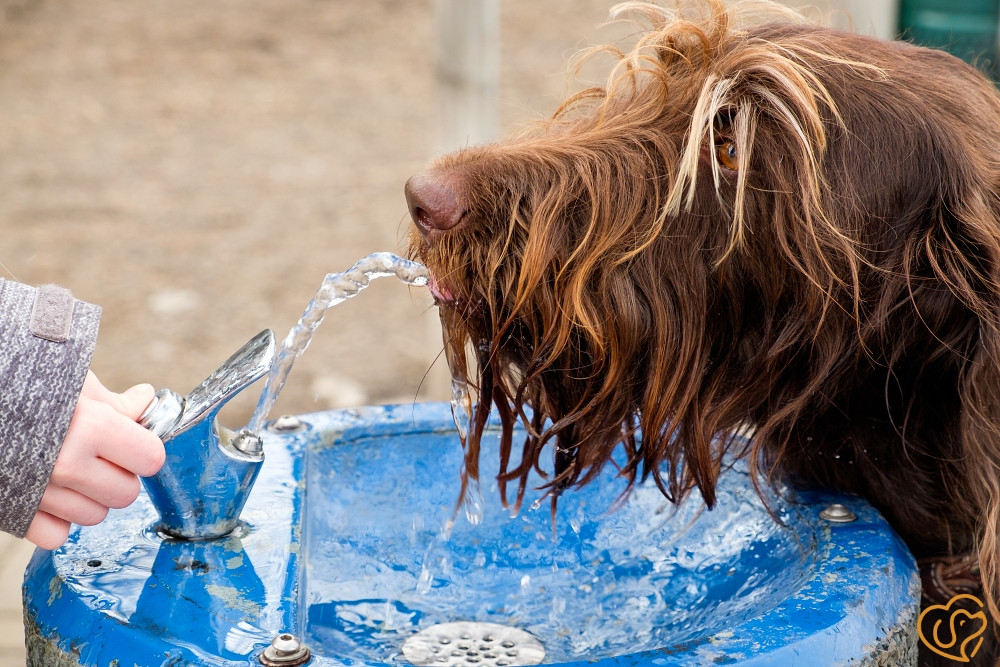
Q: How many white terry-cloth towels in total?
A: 0